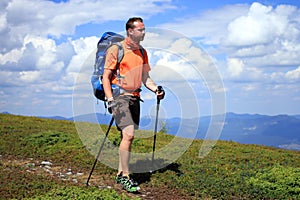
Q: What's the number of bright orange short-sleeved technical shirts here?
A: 1